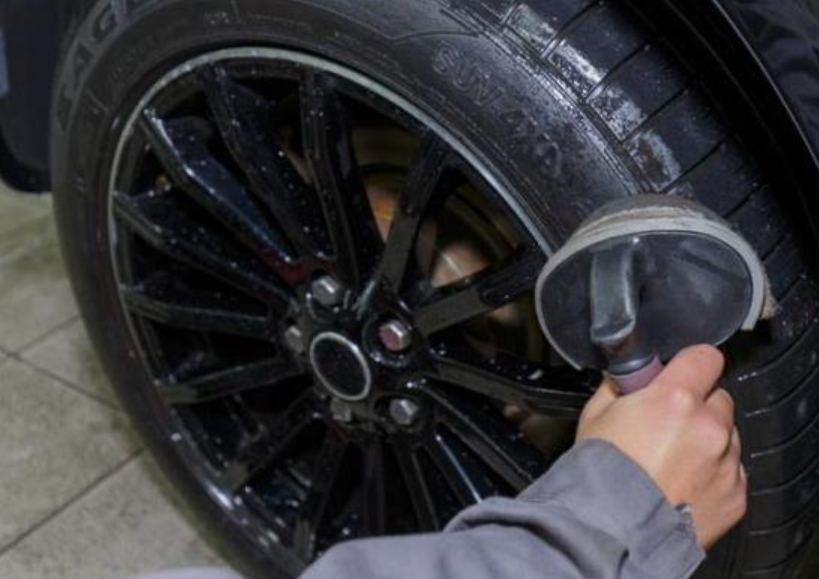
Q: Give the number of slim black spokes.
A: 15